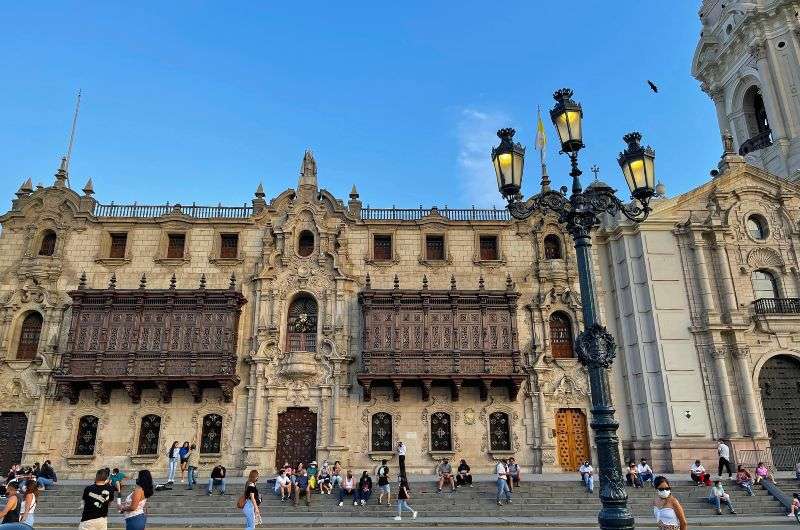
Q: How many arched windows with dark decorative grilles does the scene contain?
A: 6